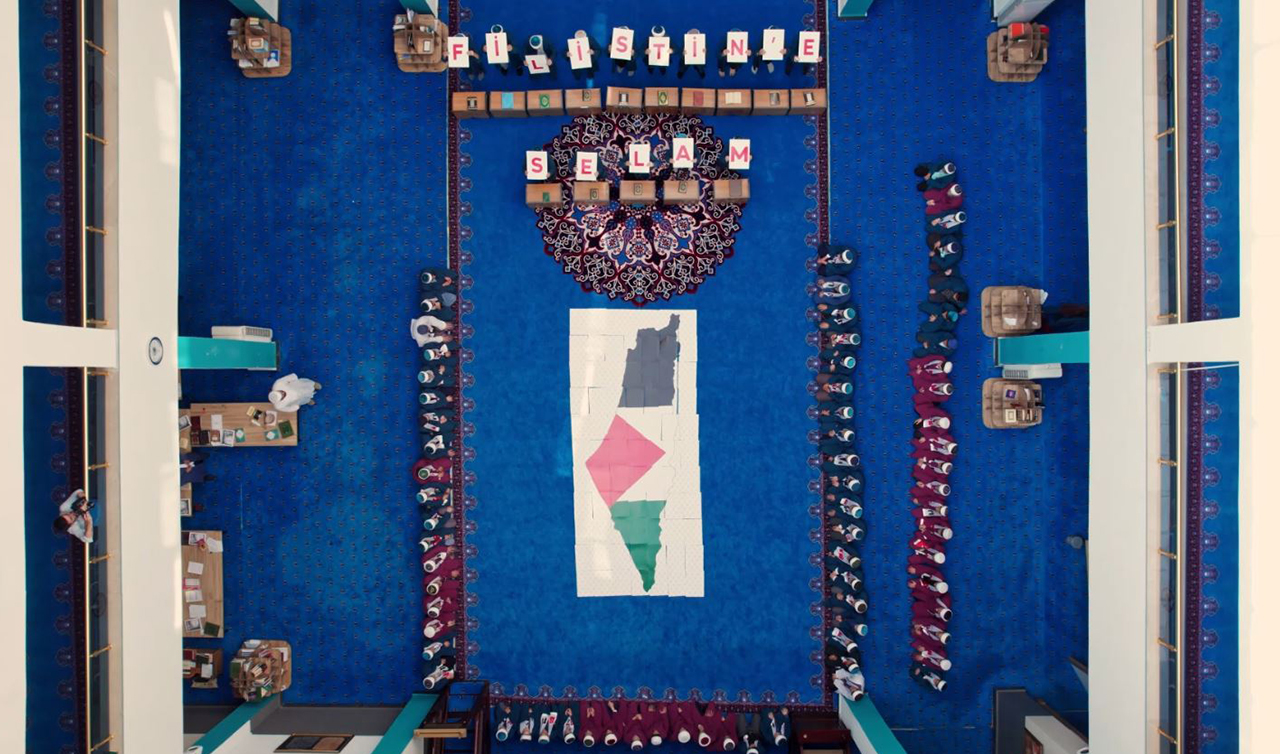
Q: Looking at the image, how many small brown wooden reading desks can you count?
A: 15